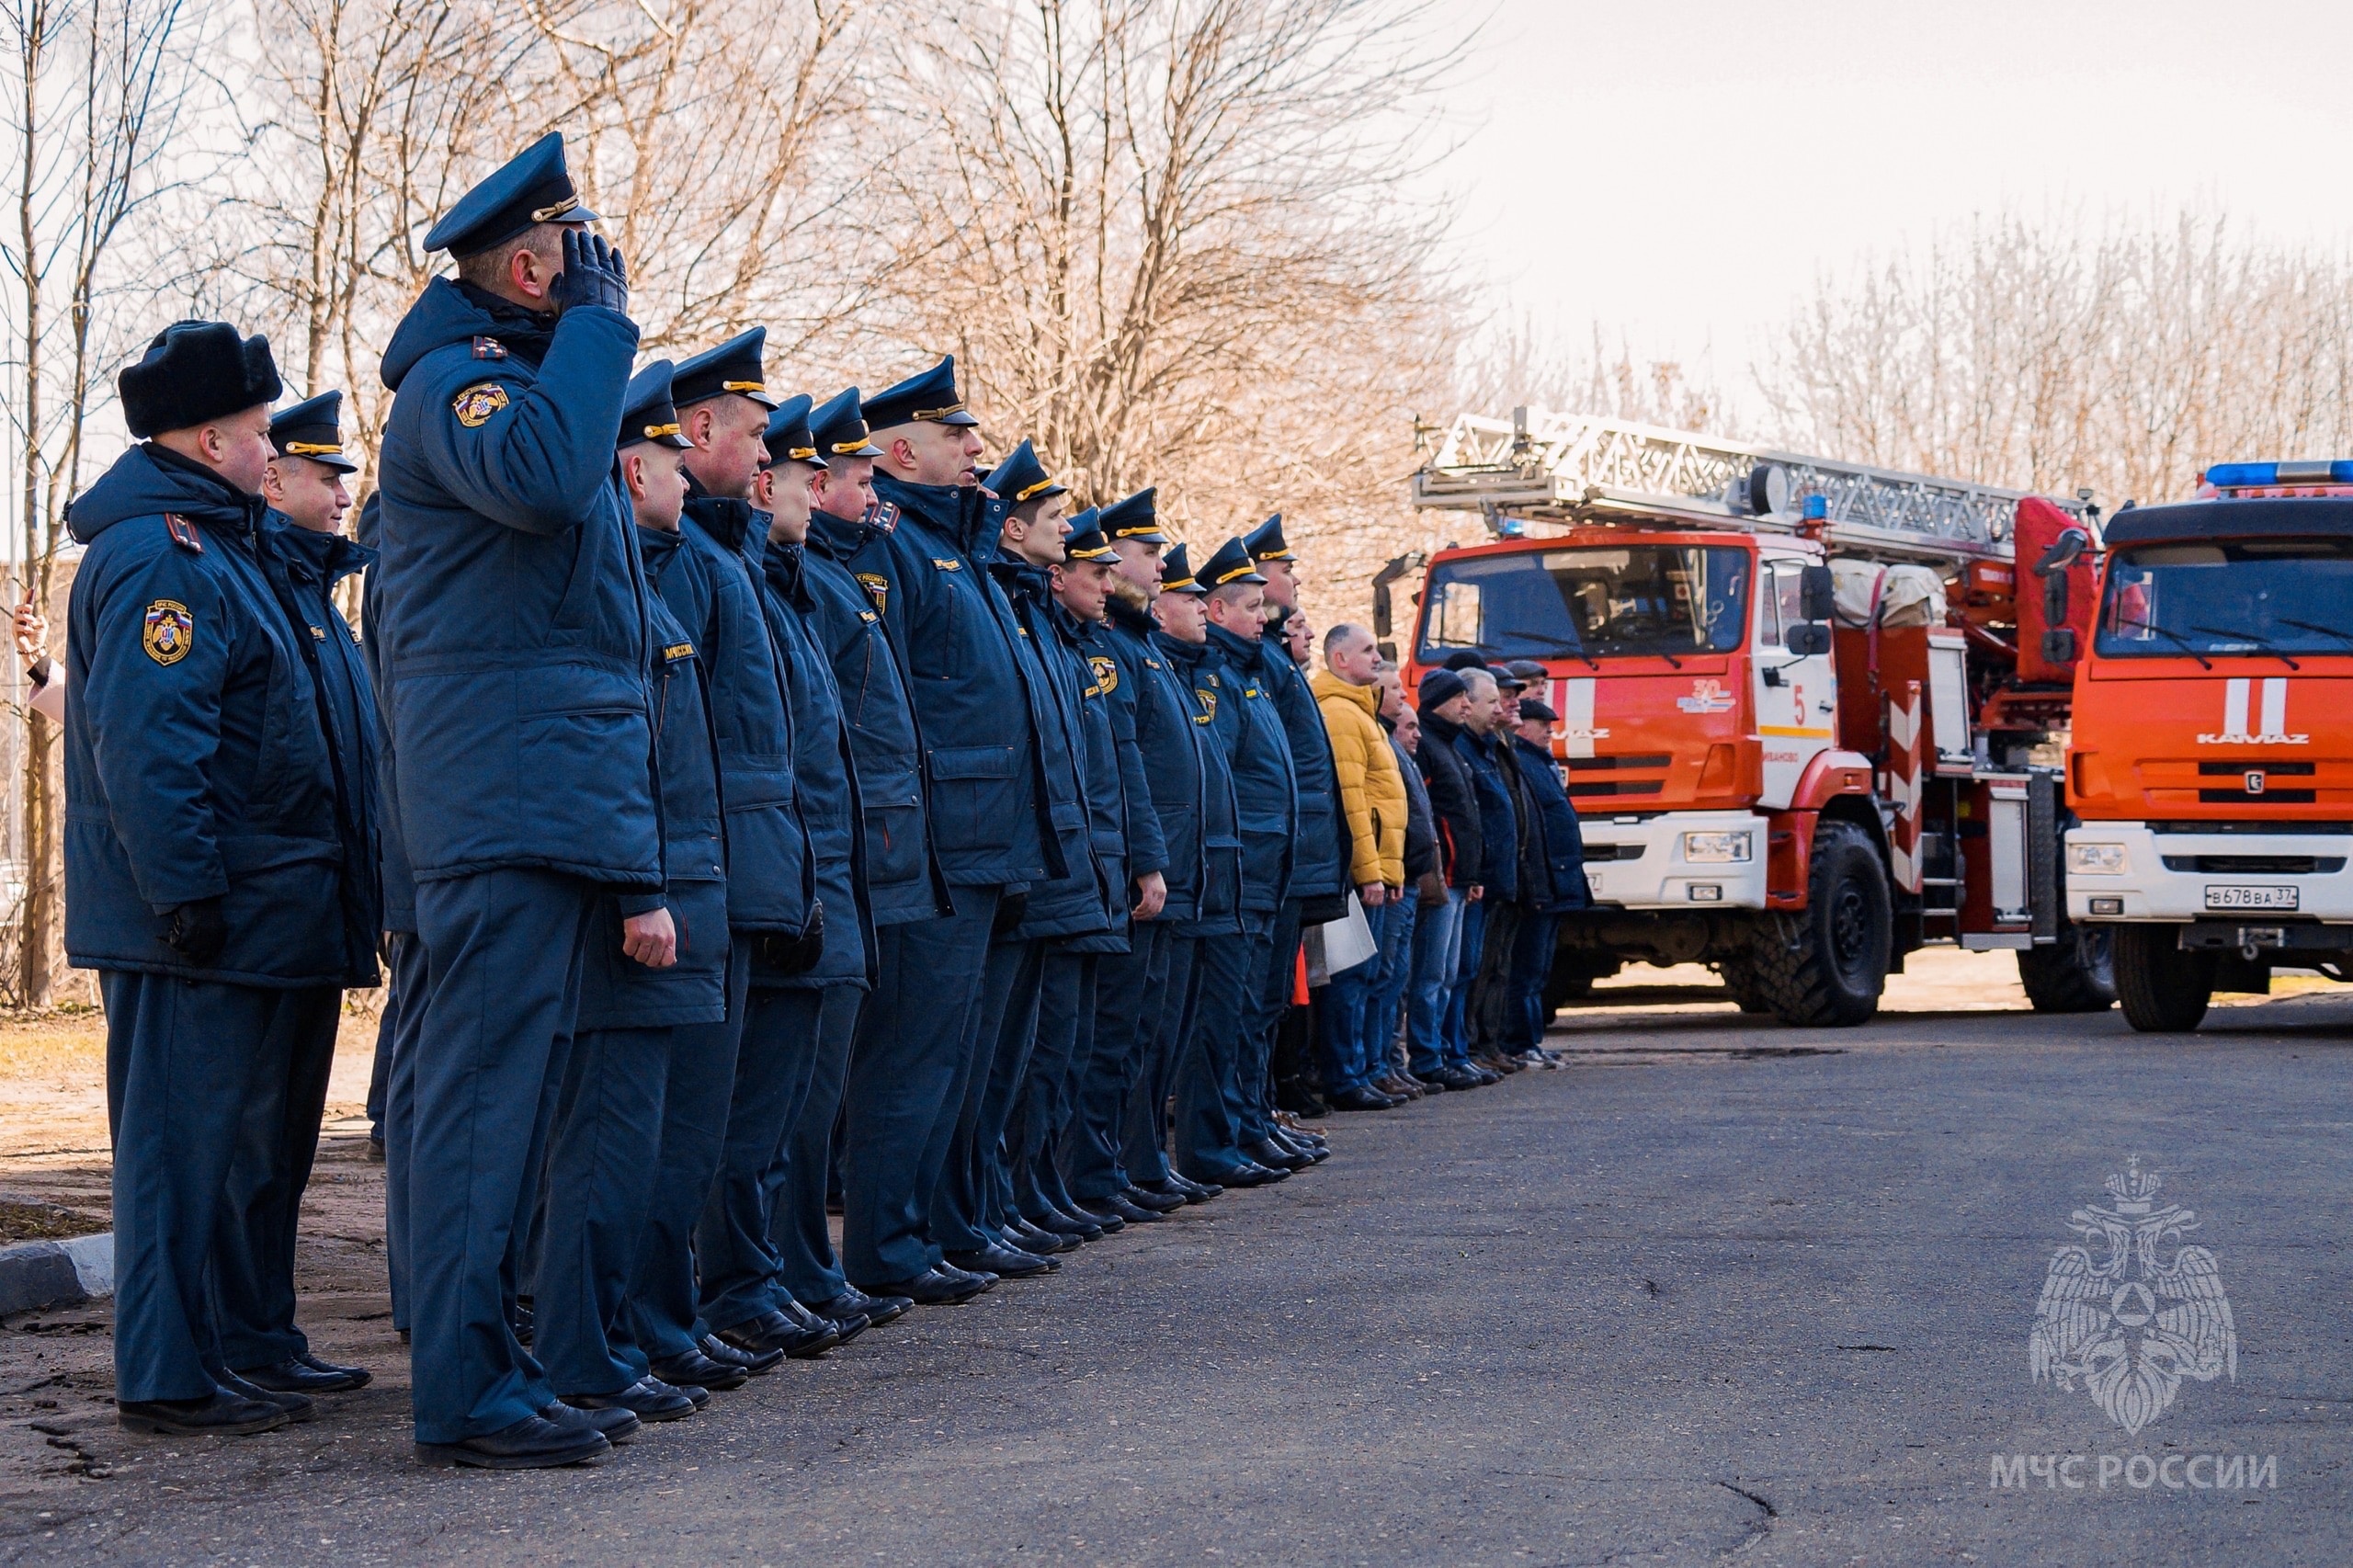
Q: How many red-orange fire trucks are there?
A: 2